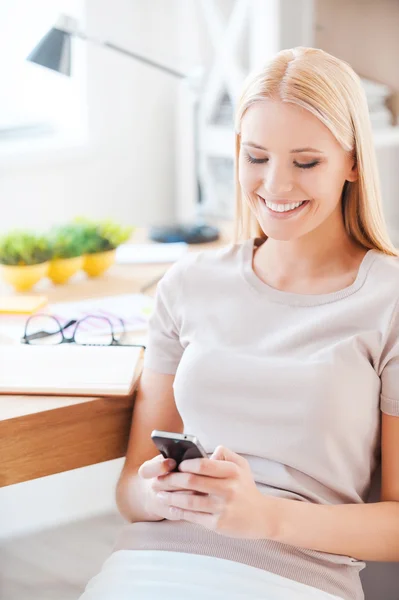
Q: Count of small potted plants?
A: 3